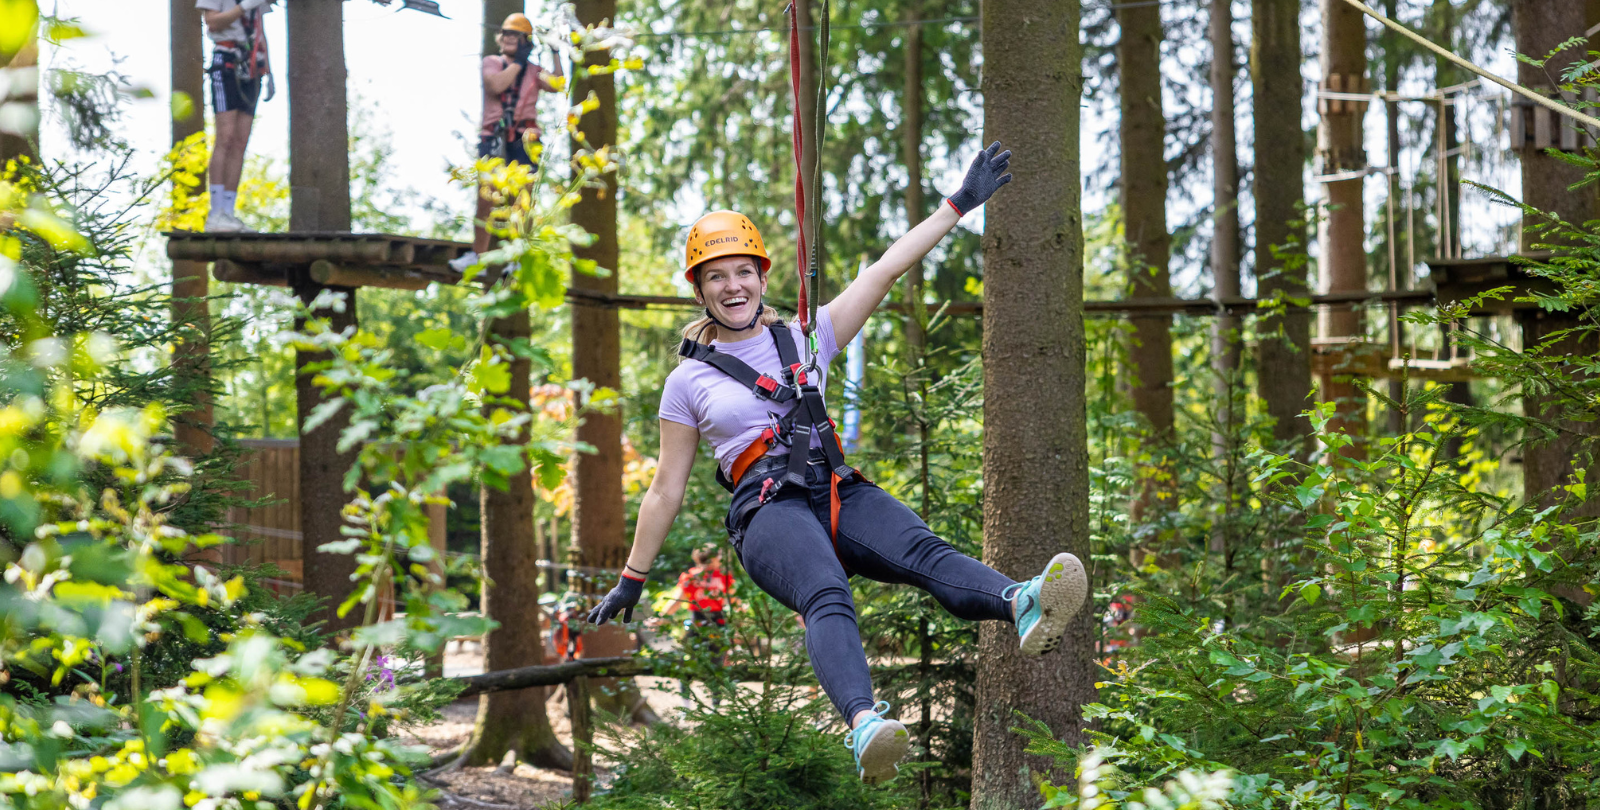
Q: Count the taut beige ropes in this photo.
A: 1